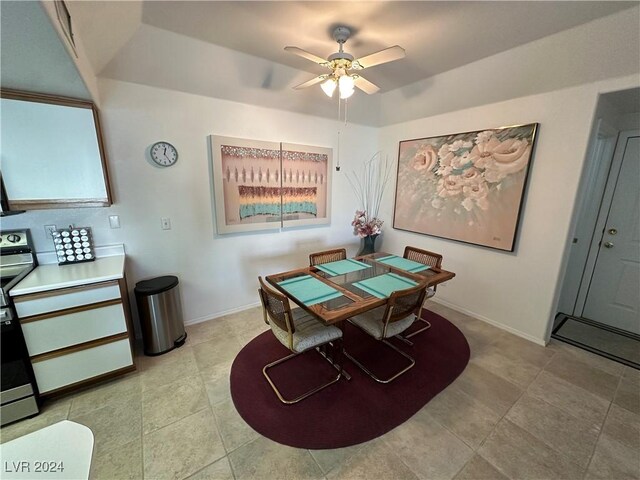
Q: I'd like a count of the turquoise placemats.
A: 4